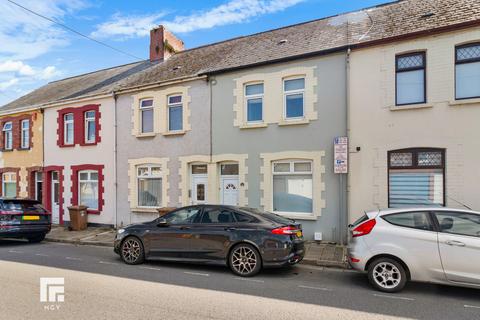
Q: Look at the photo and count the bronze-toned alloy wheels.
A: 2